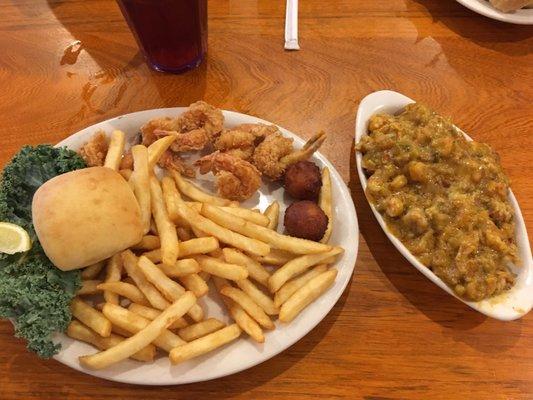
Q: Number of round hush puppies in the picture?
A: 2